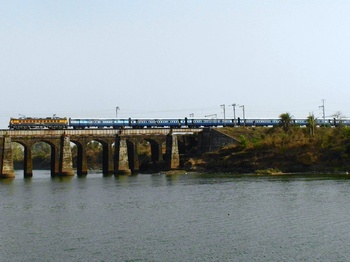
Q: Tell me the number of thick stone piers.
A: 4